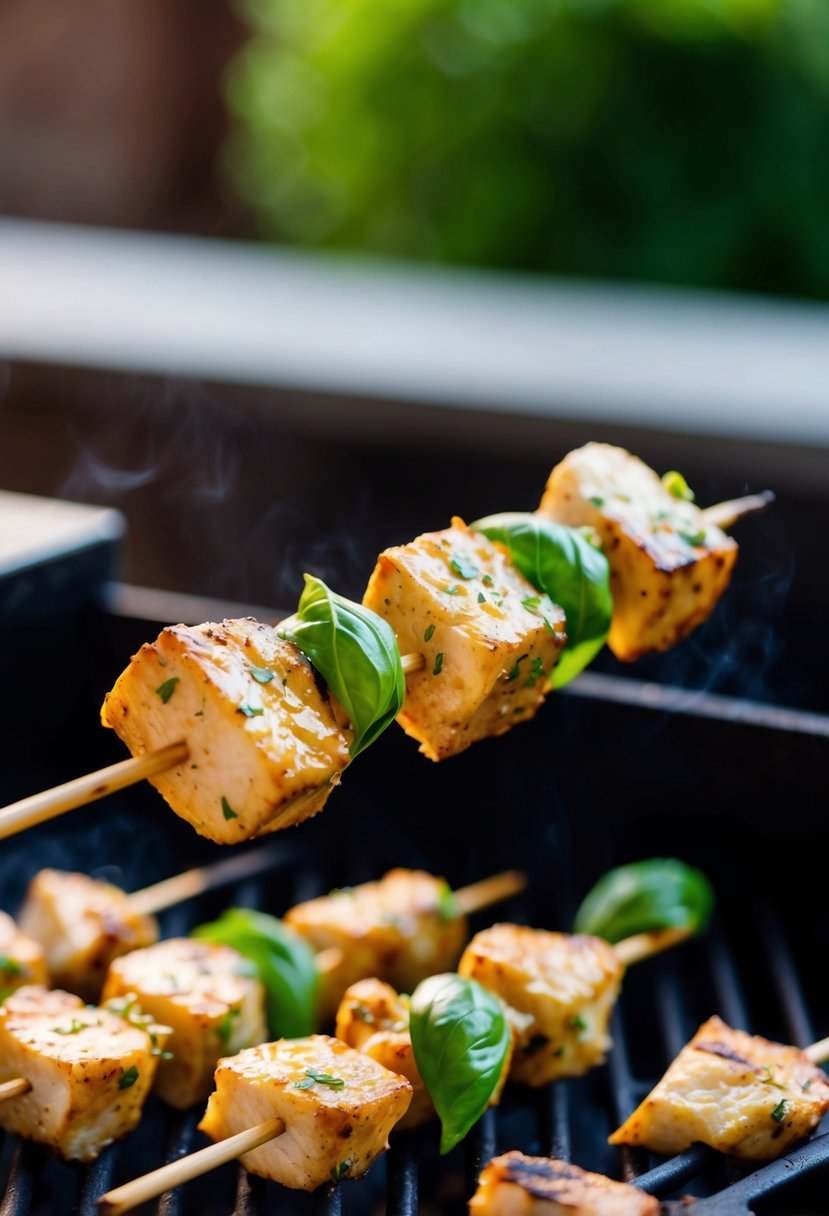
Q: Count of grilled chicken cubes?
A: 13